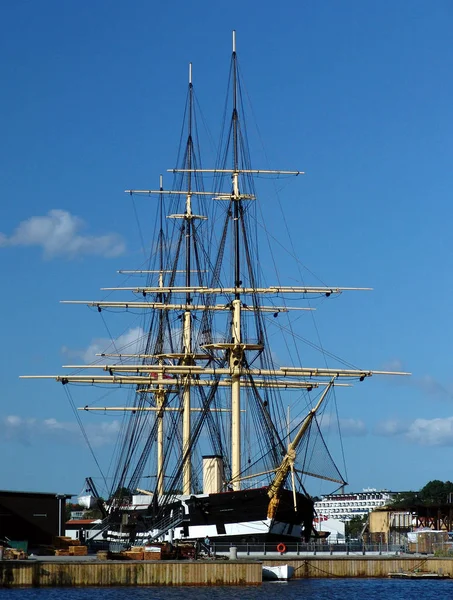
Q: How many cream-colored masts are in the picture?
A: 3